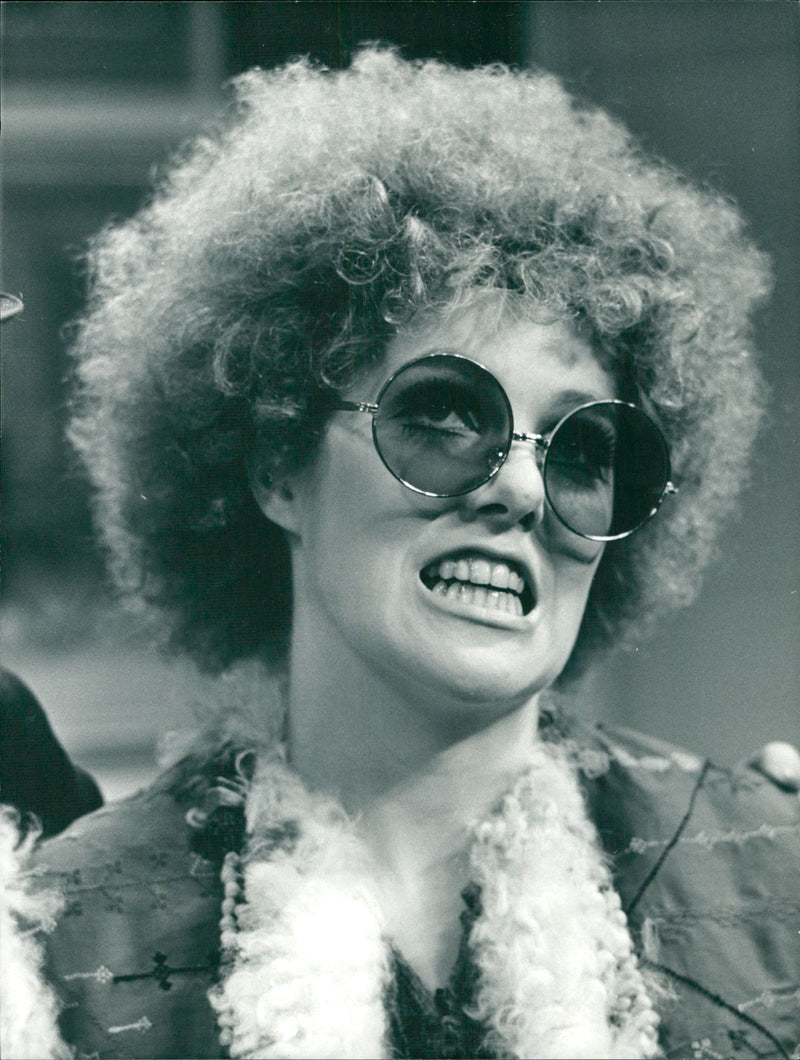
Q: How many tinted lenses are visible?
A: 2